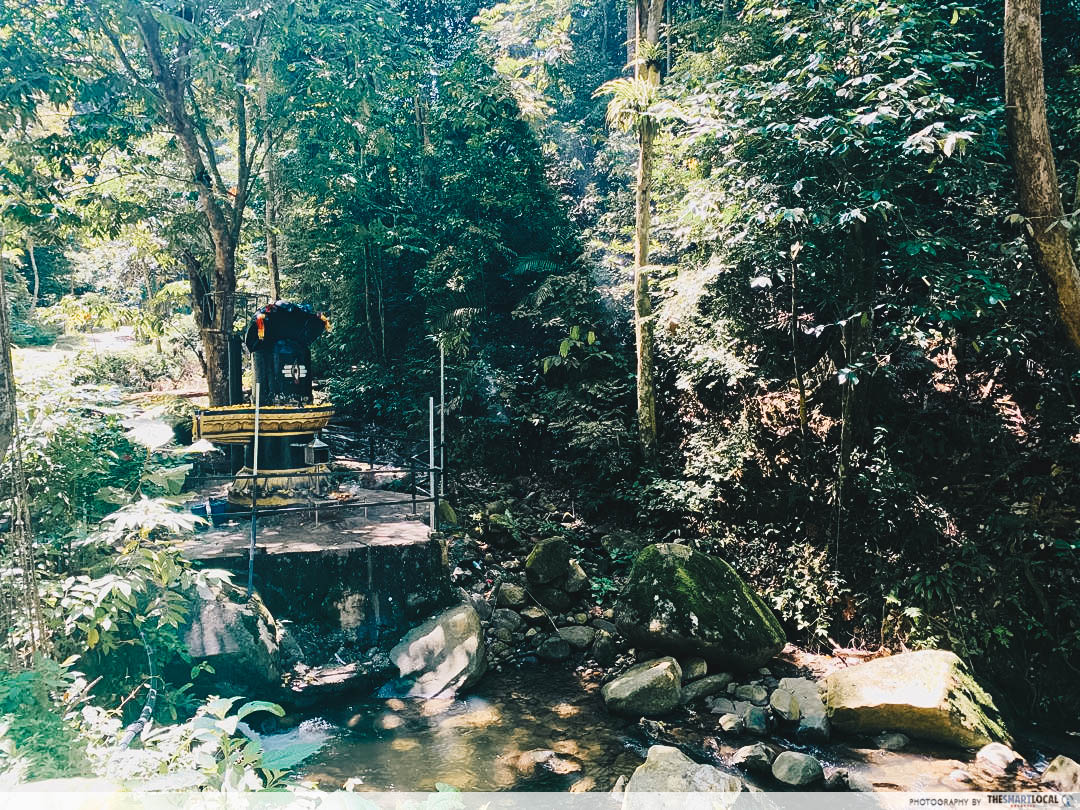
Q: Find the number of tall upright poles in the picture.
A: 3